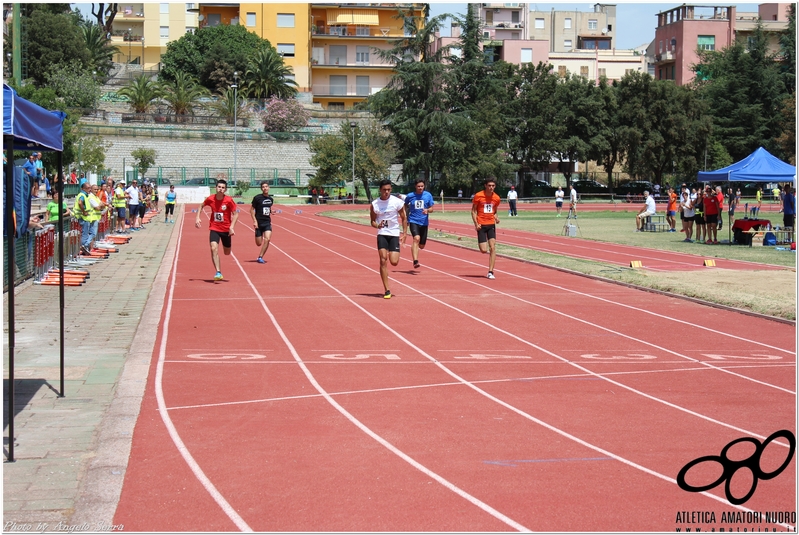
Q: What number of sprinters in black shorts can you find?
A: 5